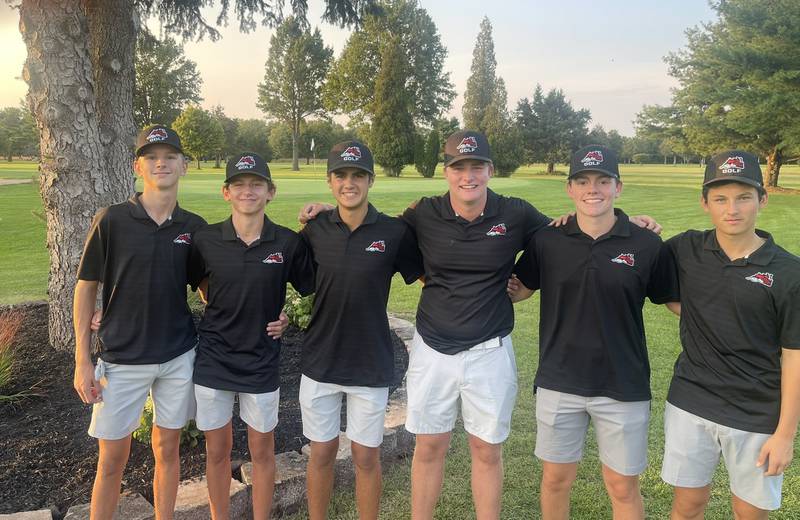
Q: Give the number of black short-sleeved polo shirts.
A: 6